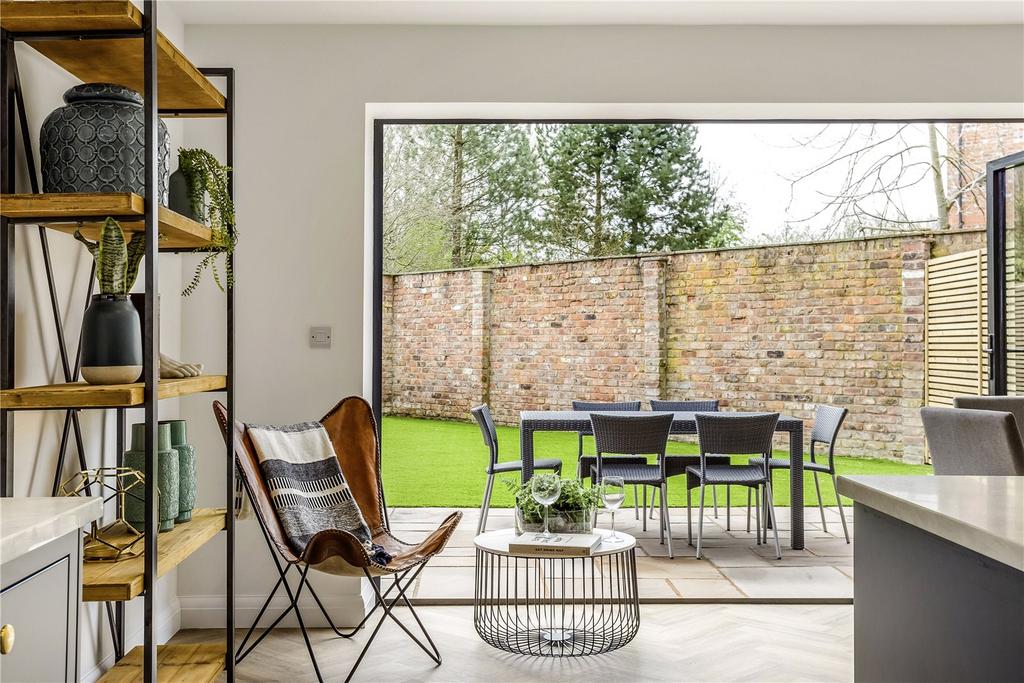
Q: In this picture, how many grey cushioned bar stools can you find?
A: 2